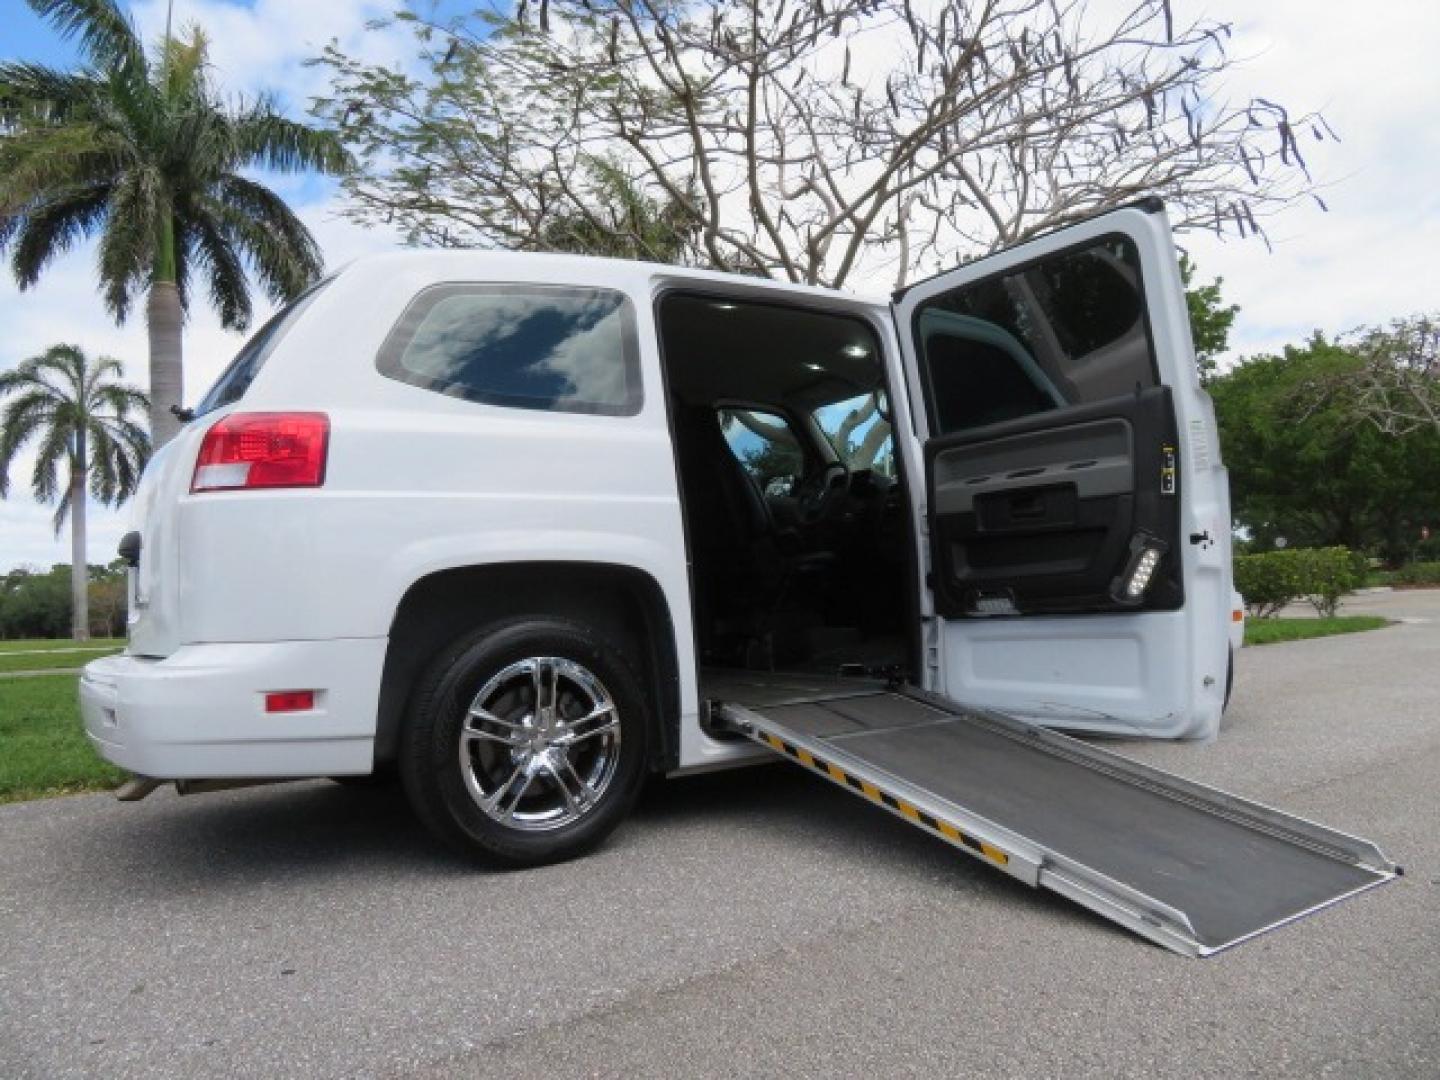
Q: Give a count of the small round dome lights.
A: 3